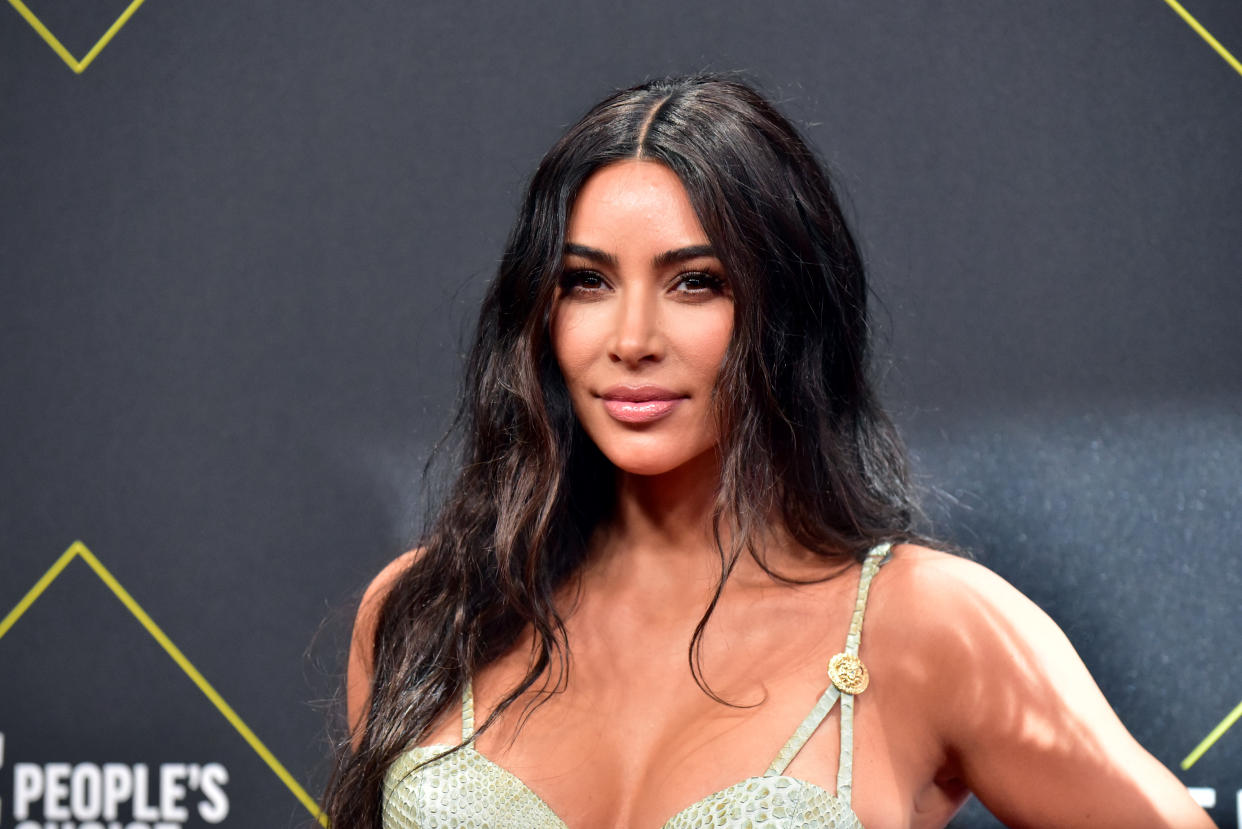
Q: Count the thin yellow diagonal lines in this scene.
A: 6